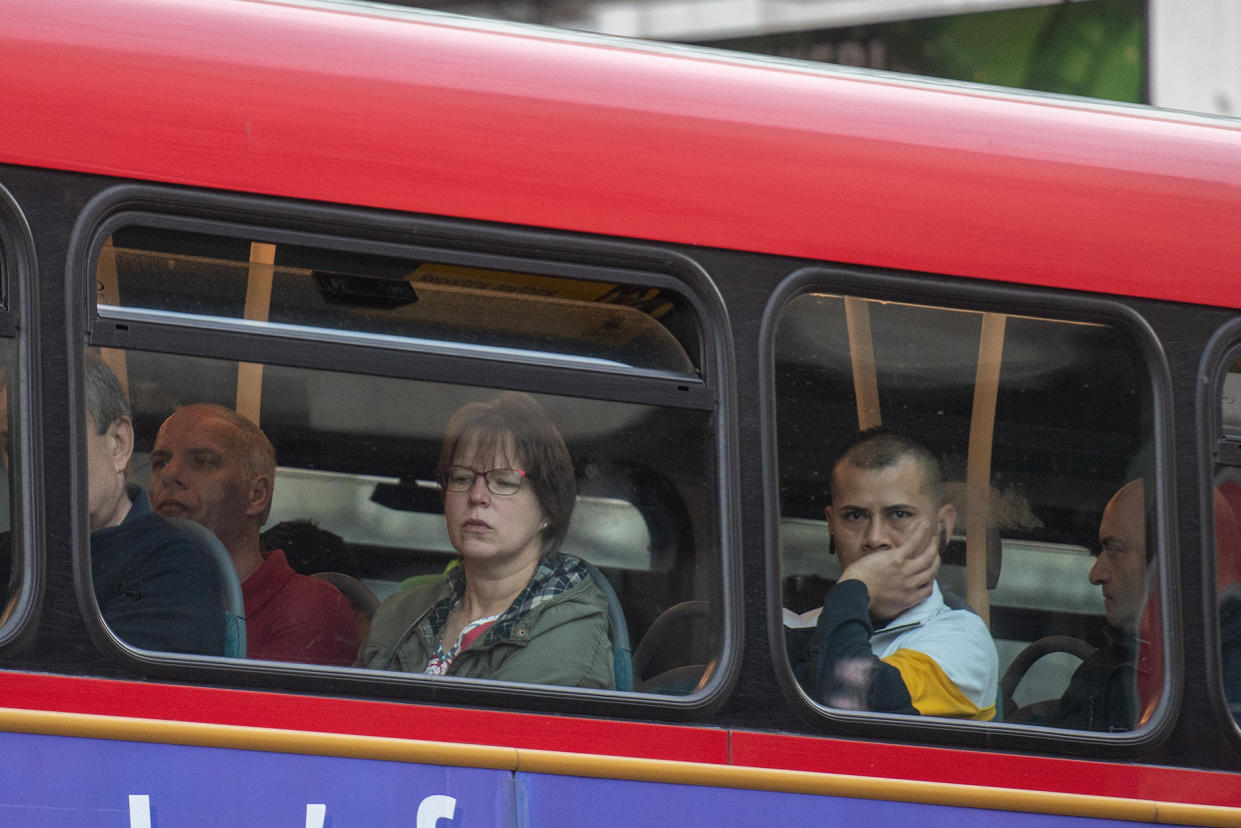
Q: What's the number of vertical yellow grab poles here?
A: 4